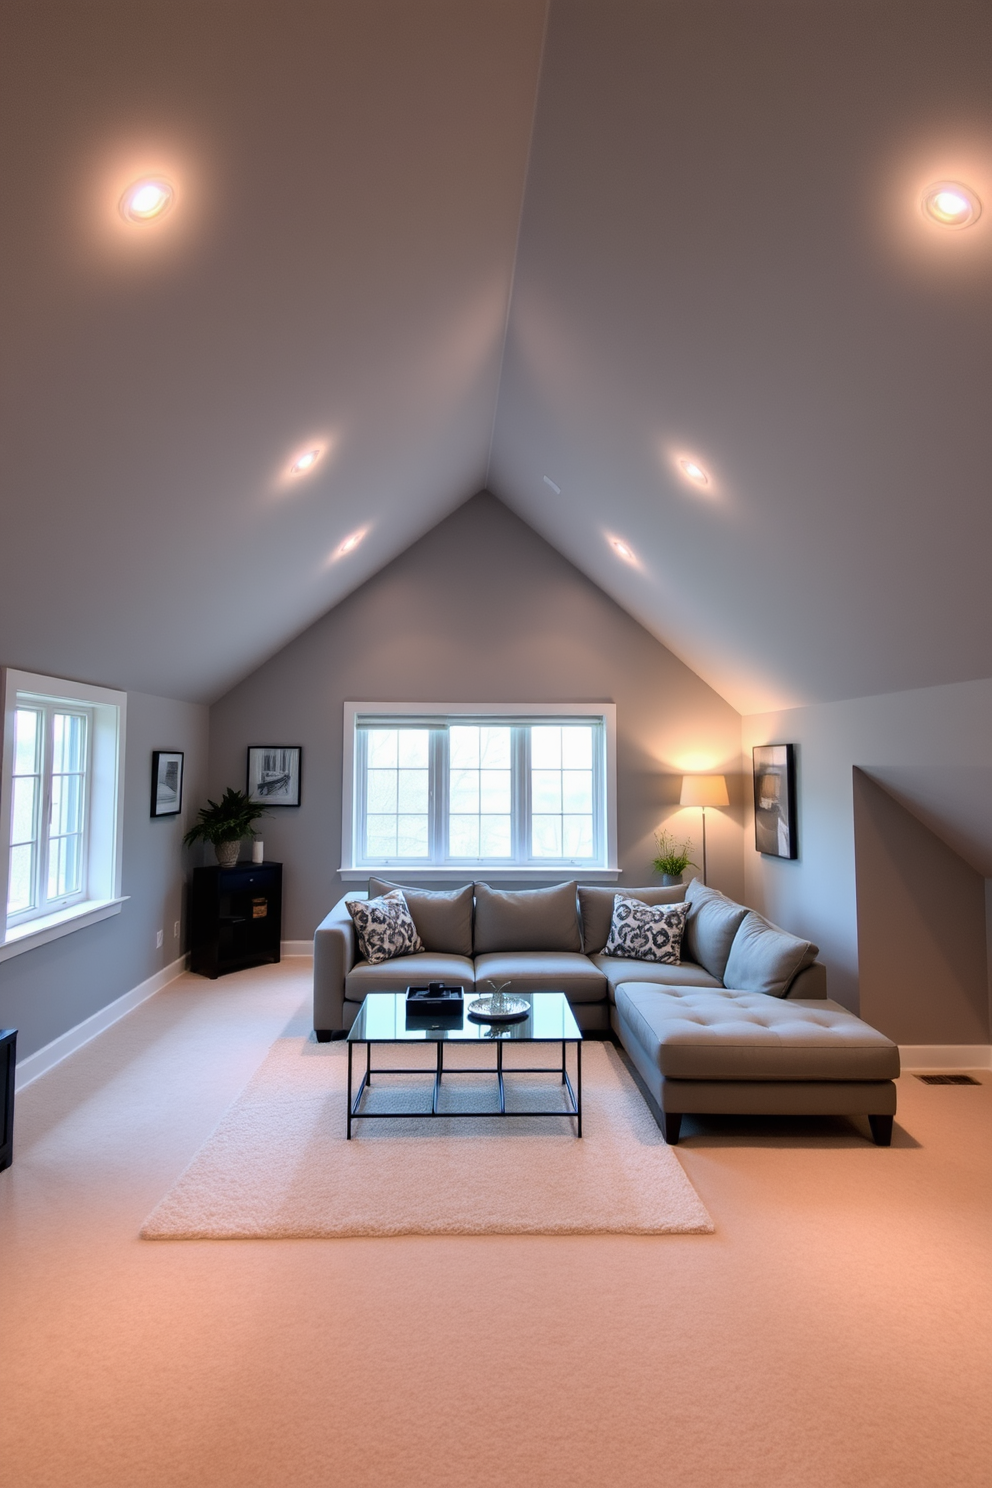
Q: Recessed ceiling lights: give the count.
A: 6